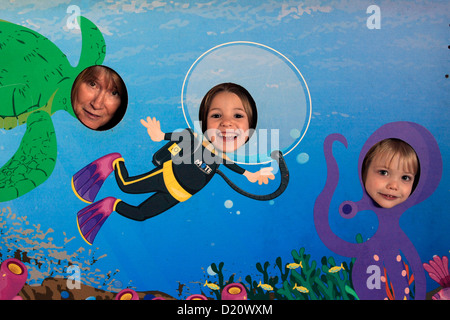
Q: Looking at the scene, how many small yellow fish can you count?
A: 5